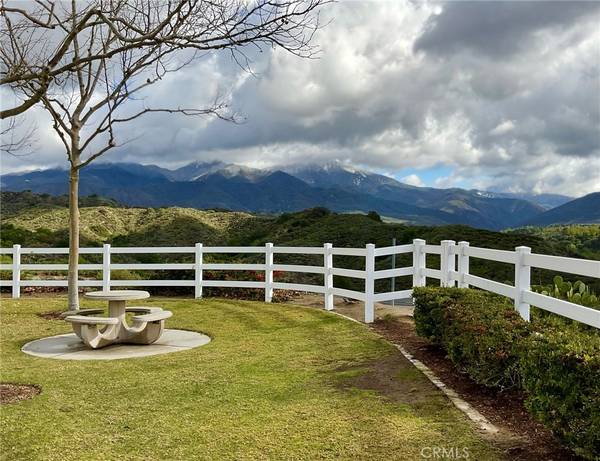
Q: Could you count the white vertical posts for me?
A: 10